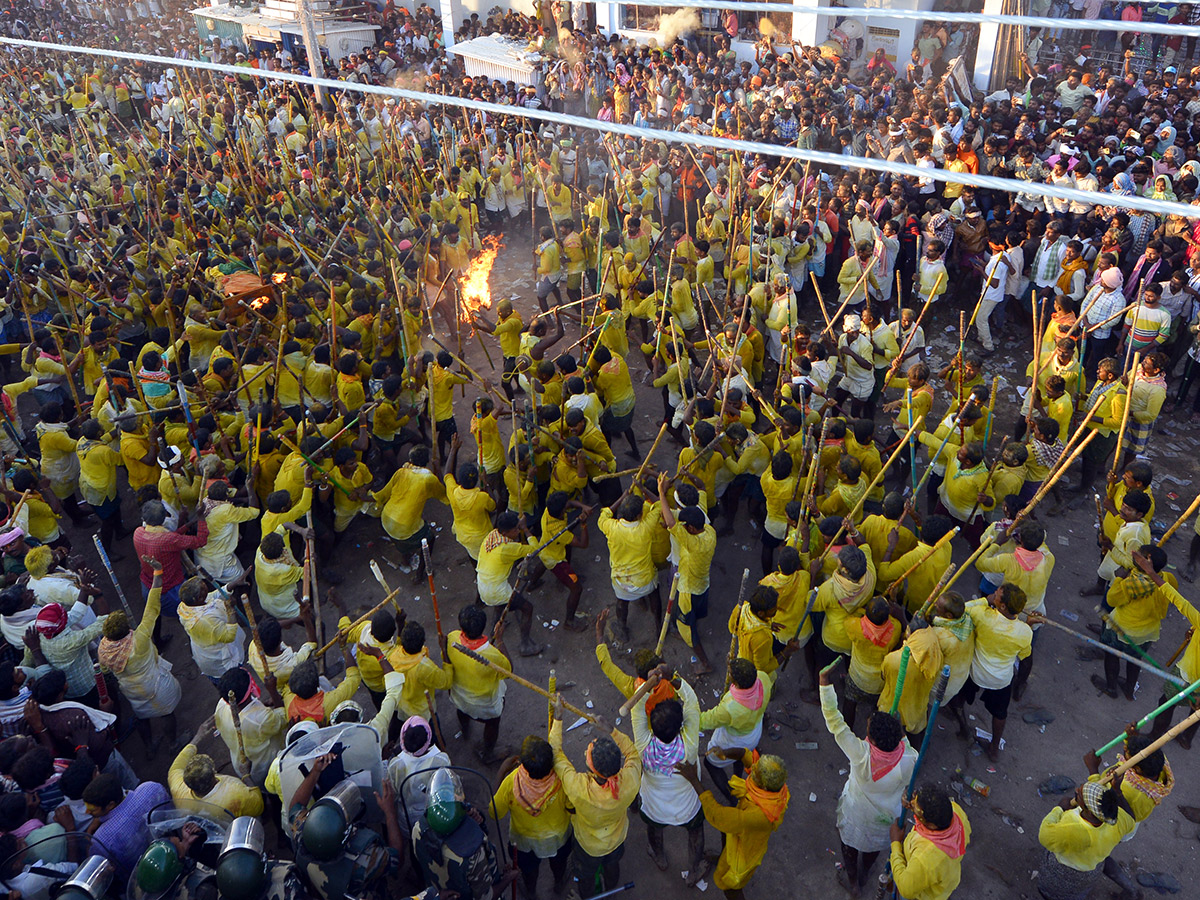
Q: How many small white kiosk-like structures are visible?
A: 2